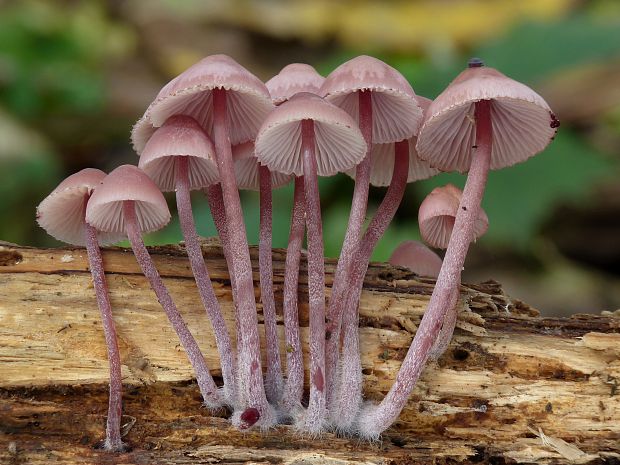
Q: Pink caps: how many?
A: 12